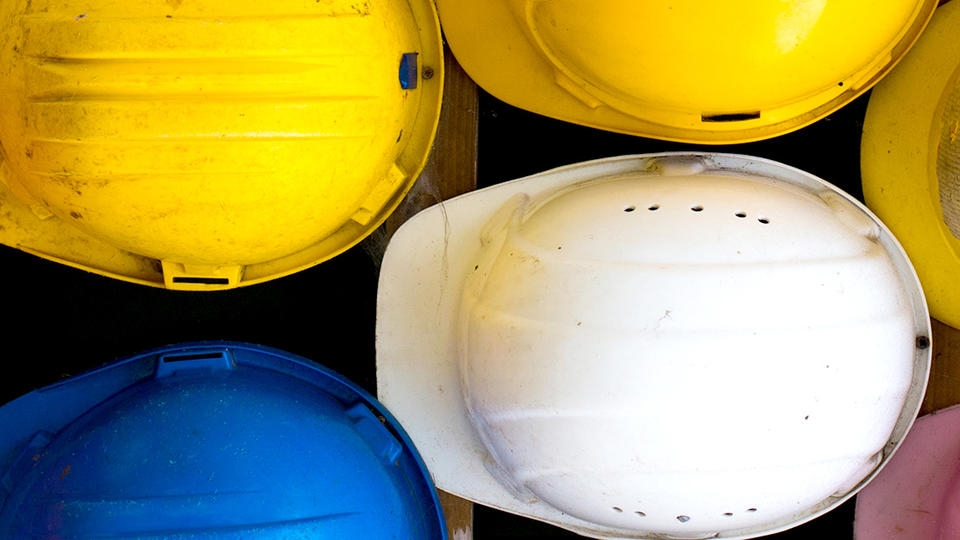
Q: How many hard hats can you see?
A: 6